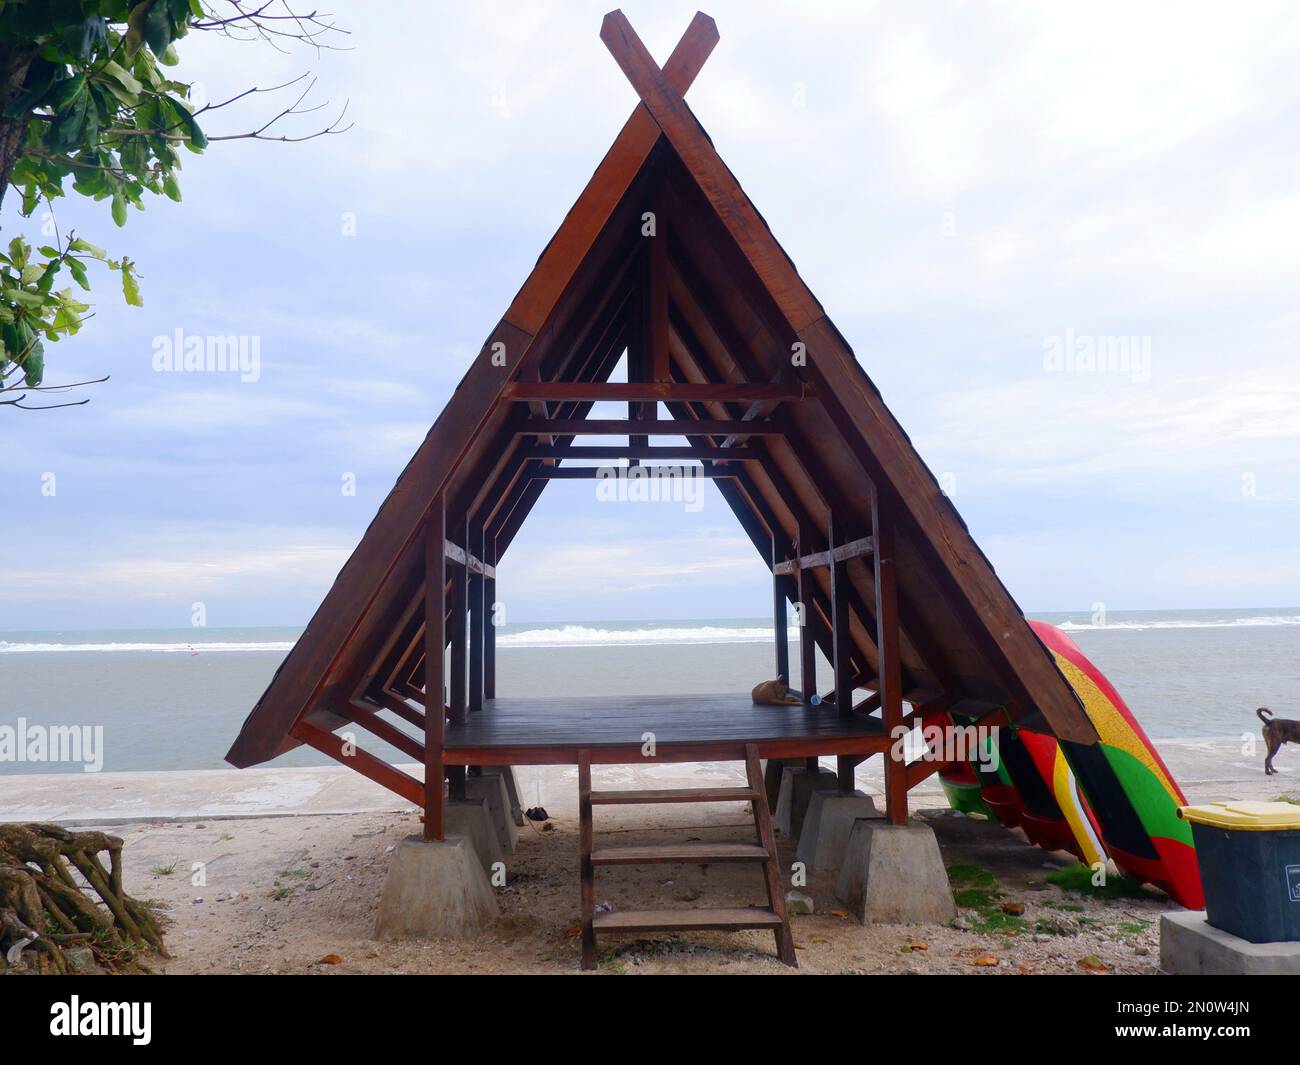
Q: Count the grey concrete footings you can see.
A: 8